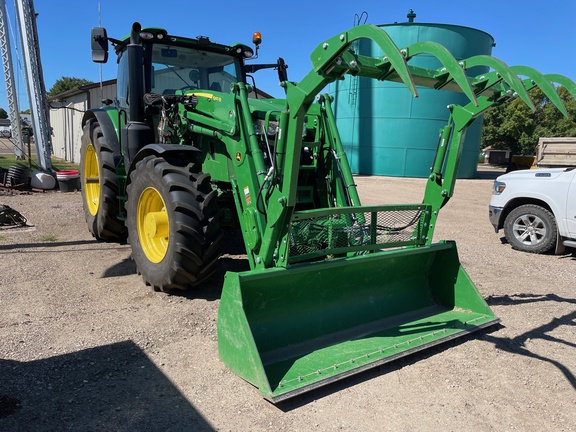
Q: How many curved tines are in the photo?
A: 5